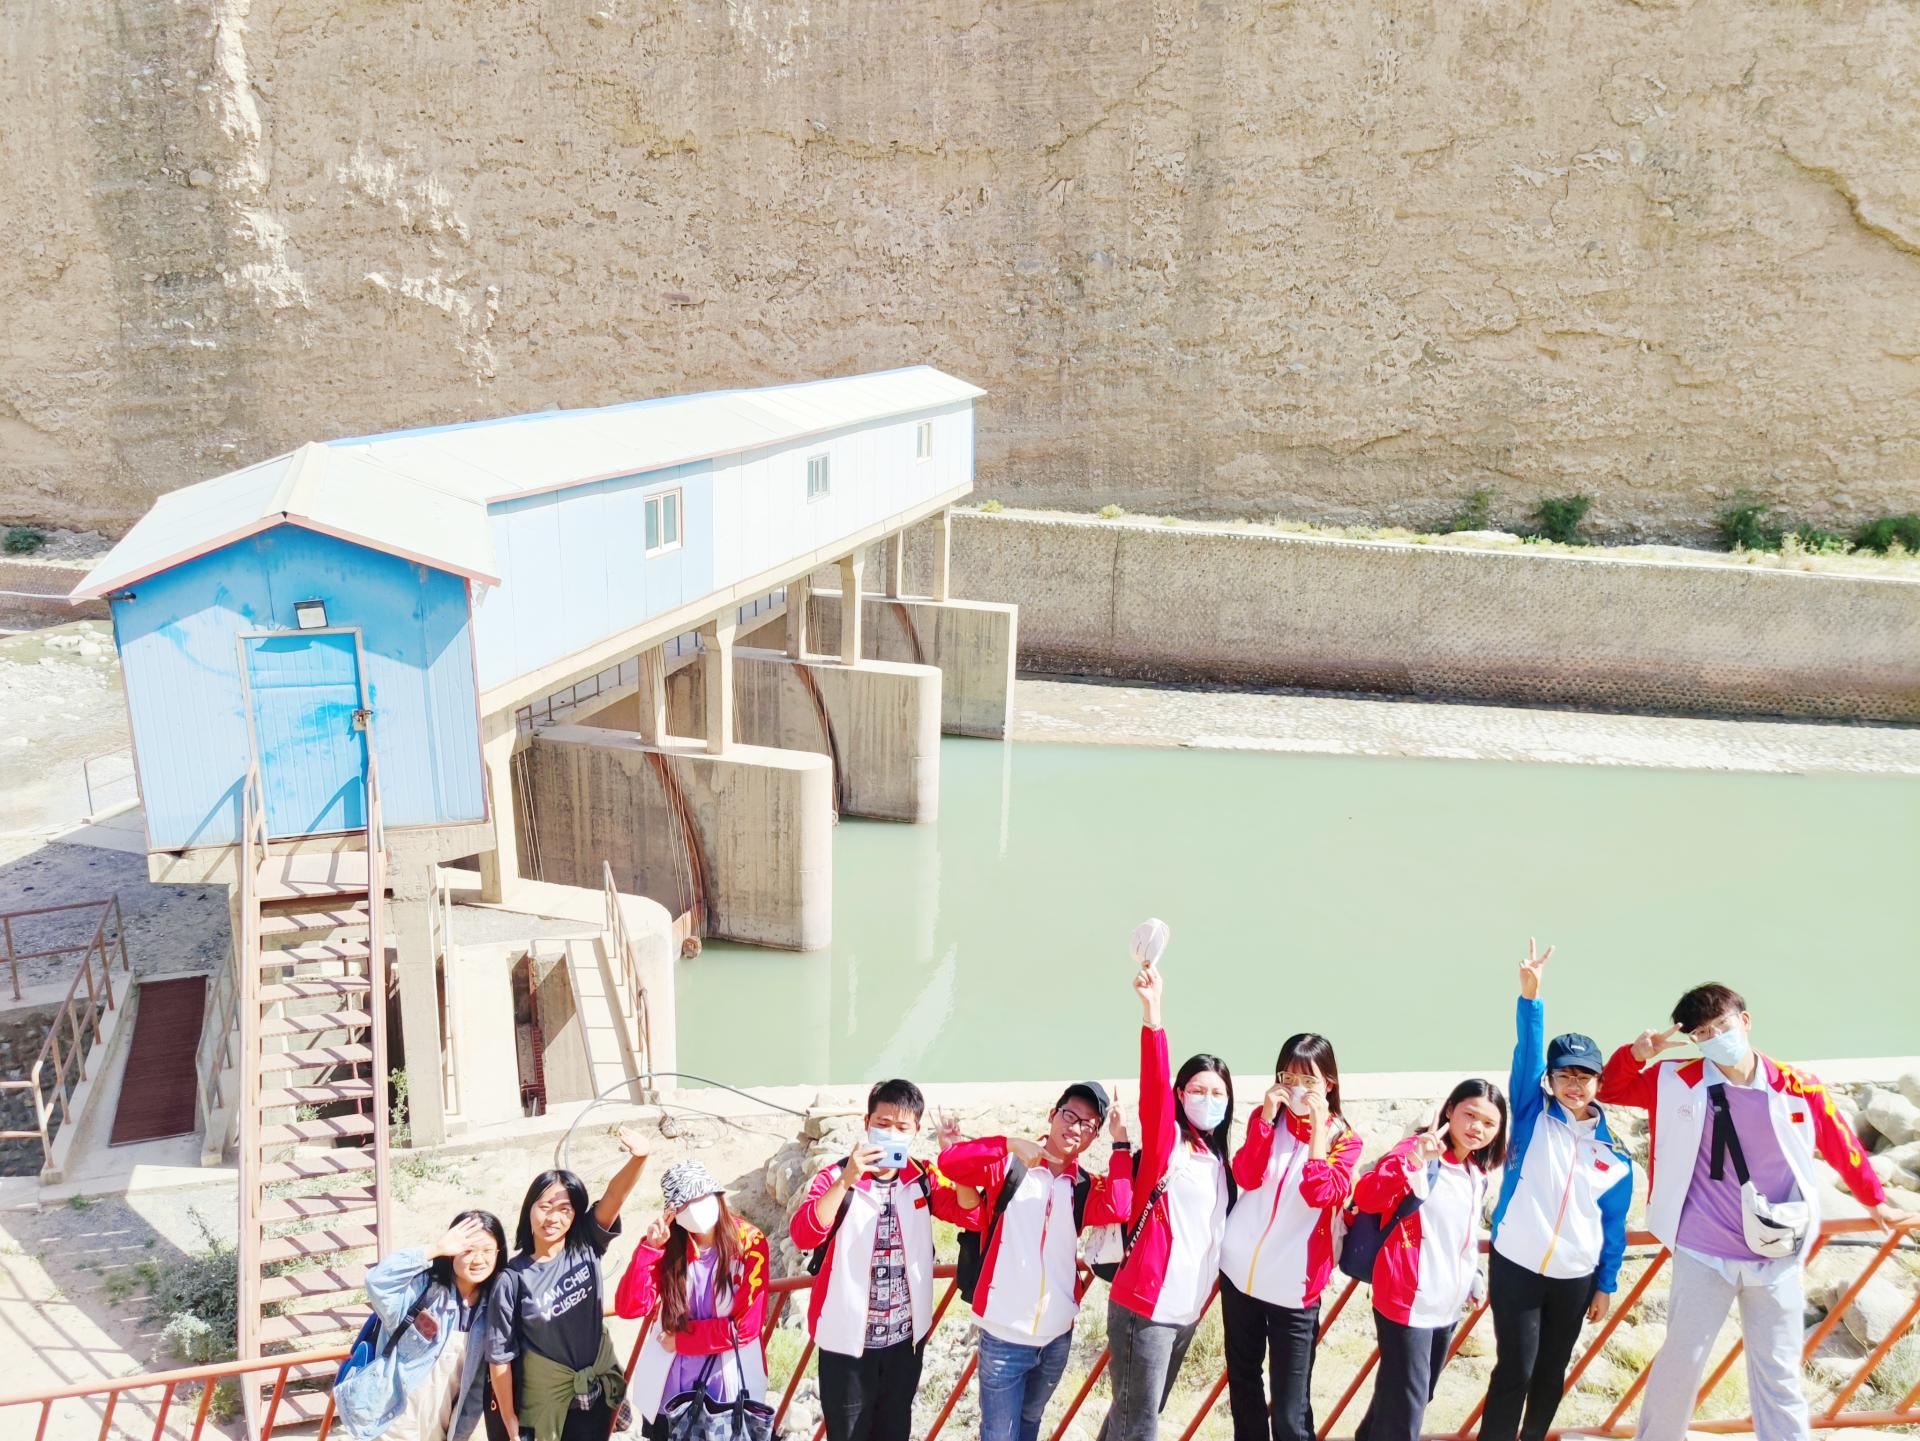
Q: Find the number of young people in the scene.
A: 10